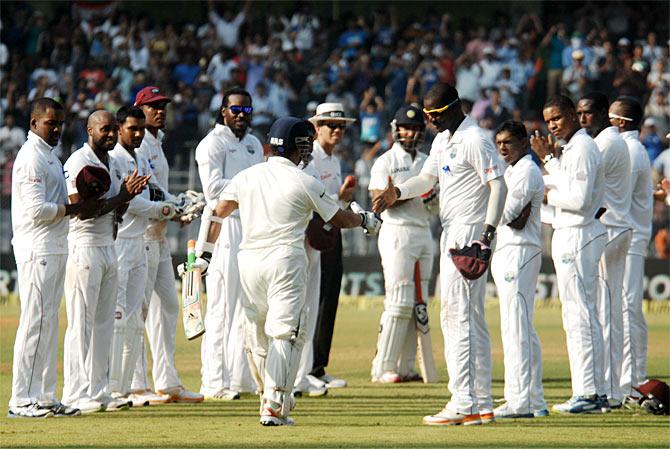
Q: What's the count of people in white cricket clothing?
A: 13